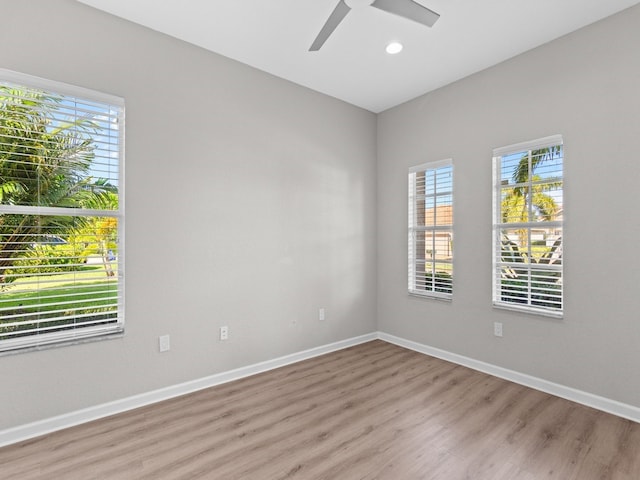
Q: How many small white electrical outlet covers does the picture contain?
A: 4